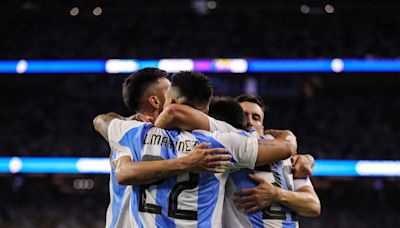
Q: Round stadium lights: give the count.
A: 5